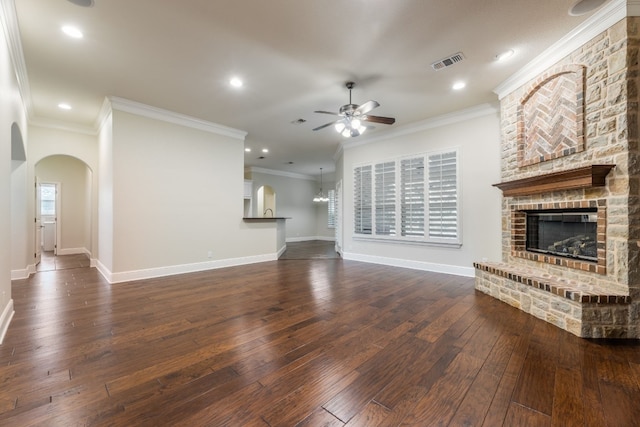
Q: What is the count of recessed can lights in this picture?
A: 7